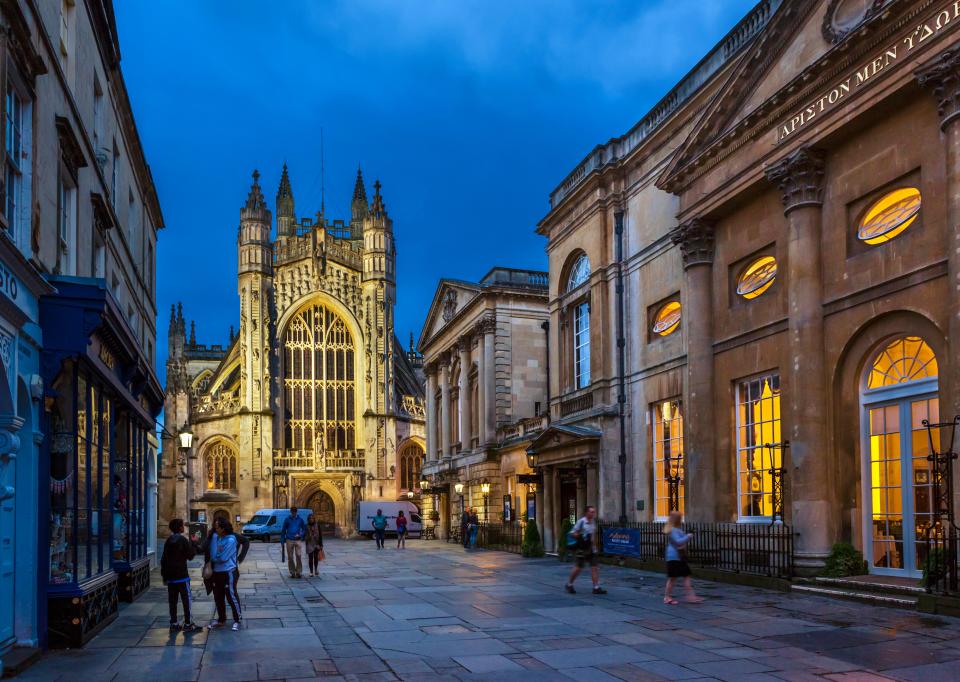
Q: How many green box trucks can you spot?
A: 0